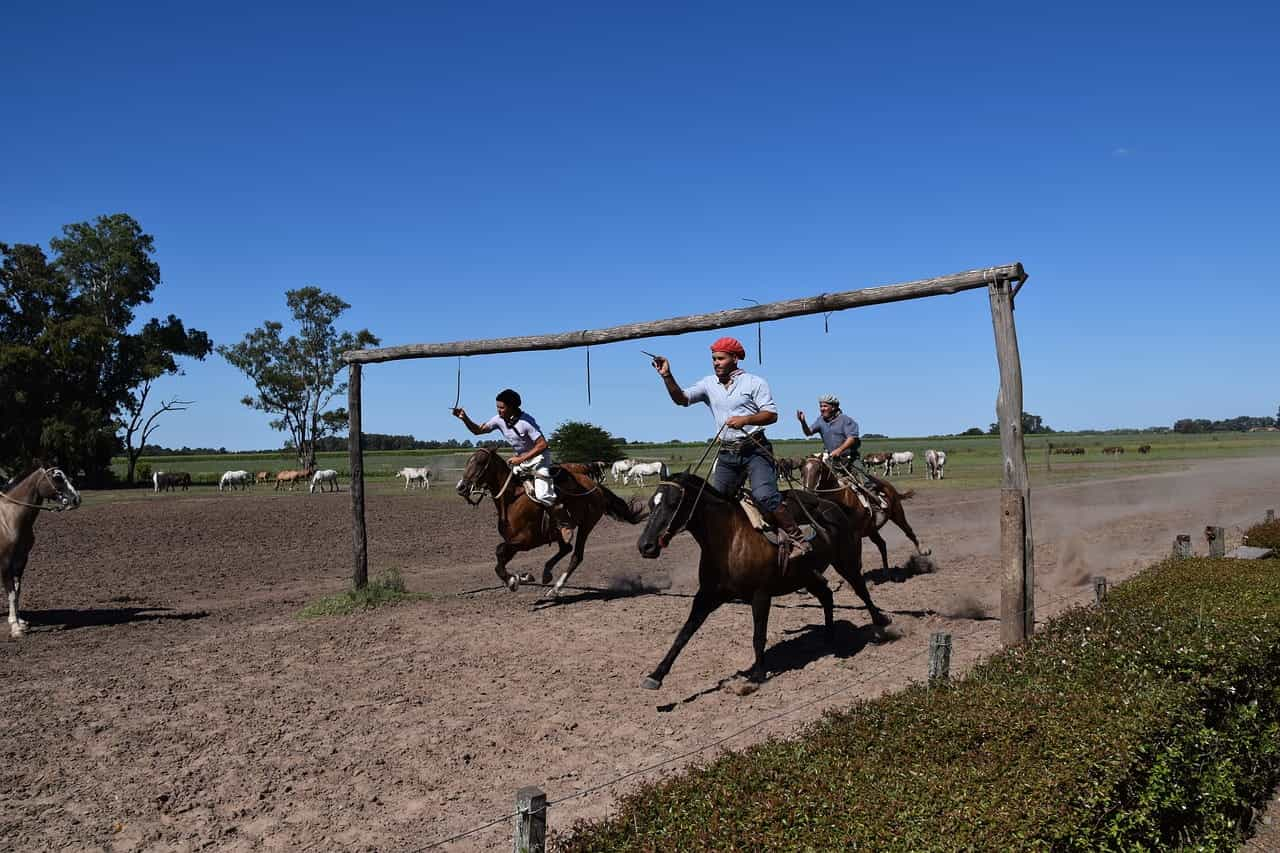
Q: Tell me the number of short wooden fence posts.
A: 6